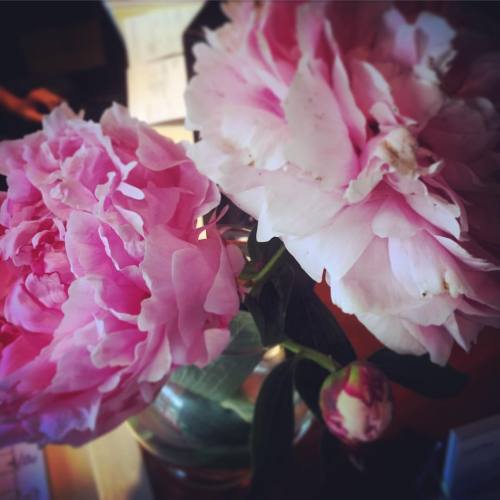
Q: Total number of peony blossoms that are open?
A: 2